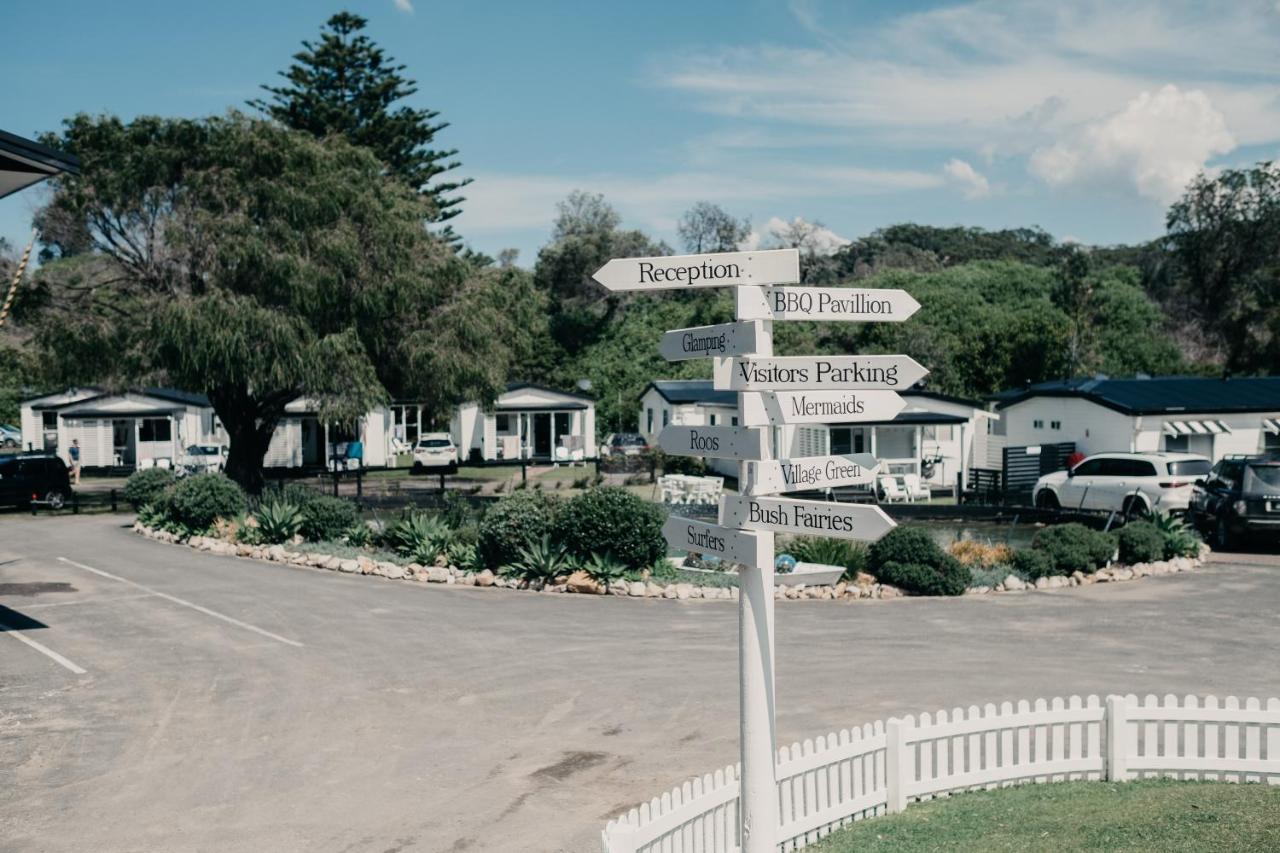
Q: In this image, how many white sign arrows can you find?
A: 9